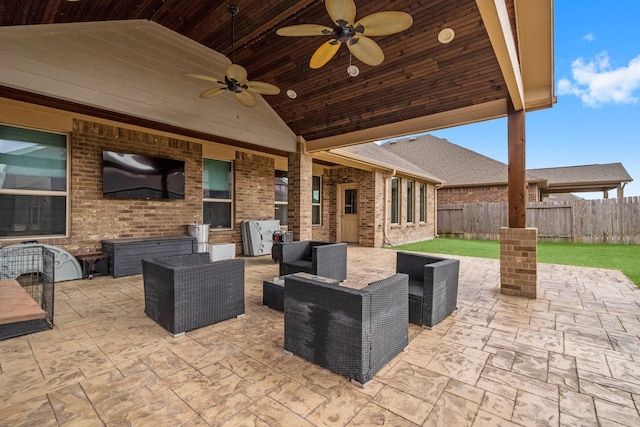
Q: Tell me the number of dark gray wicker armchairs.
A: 4